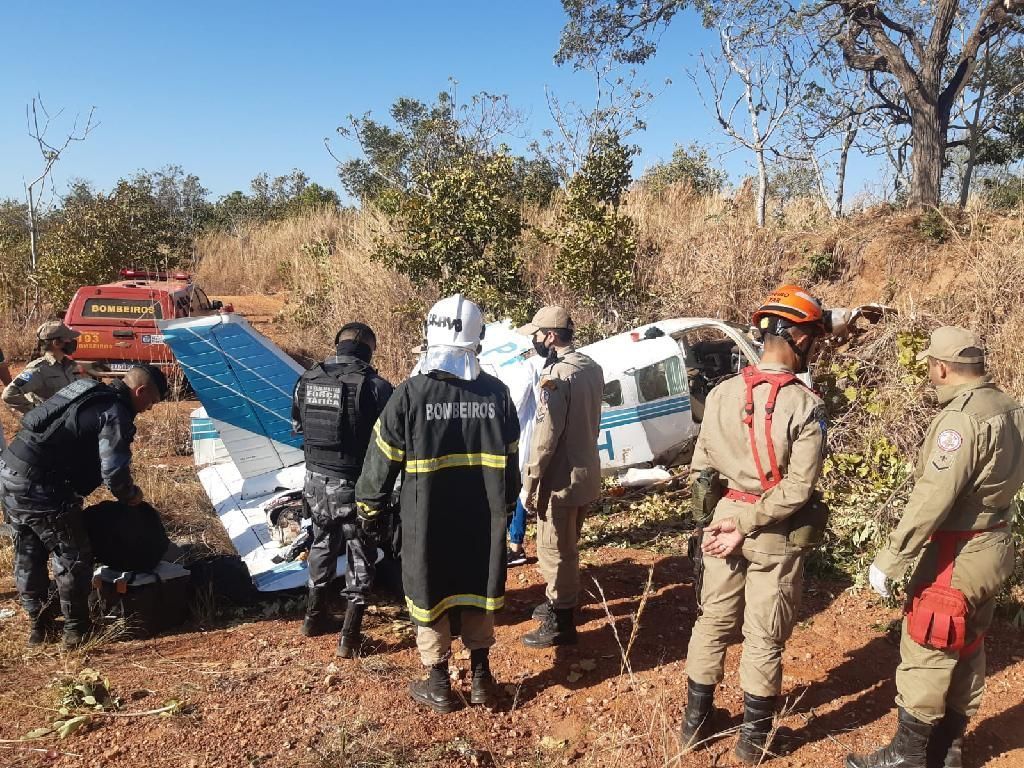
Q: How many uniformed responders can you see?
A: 7